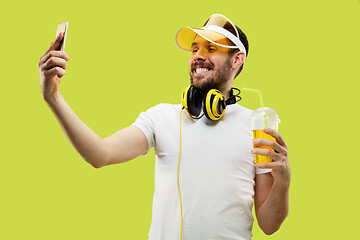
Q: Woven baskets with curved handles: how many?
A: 0